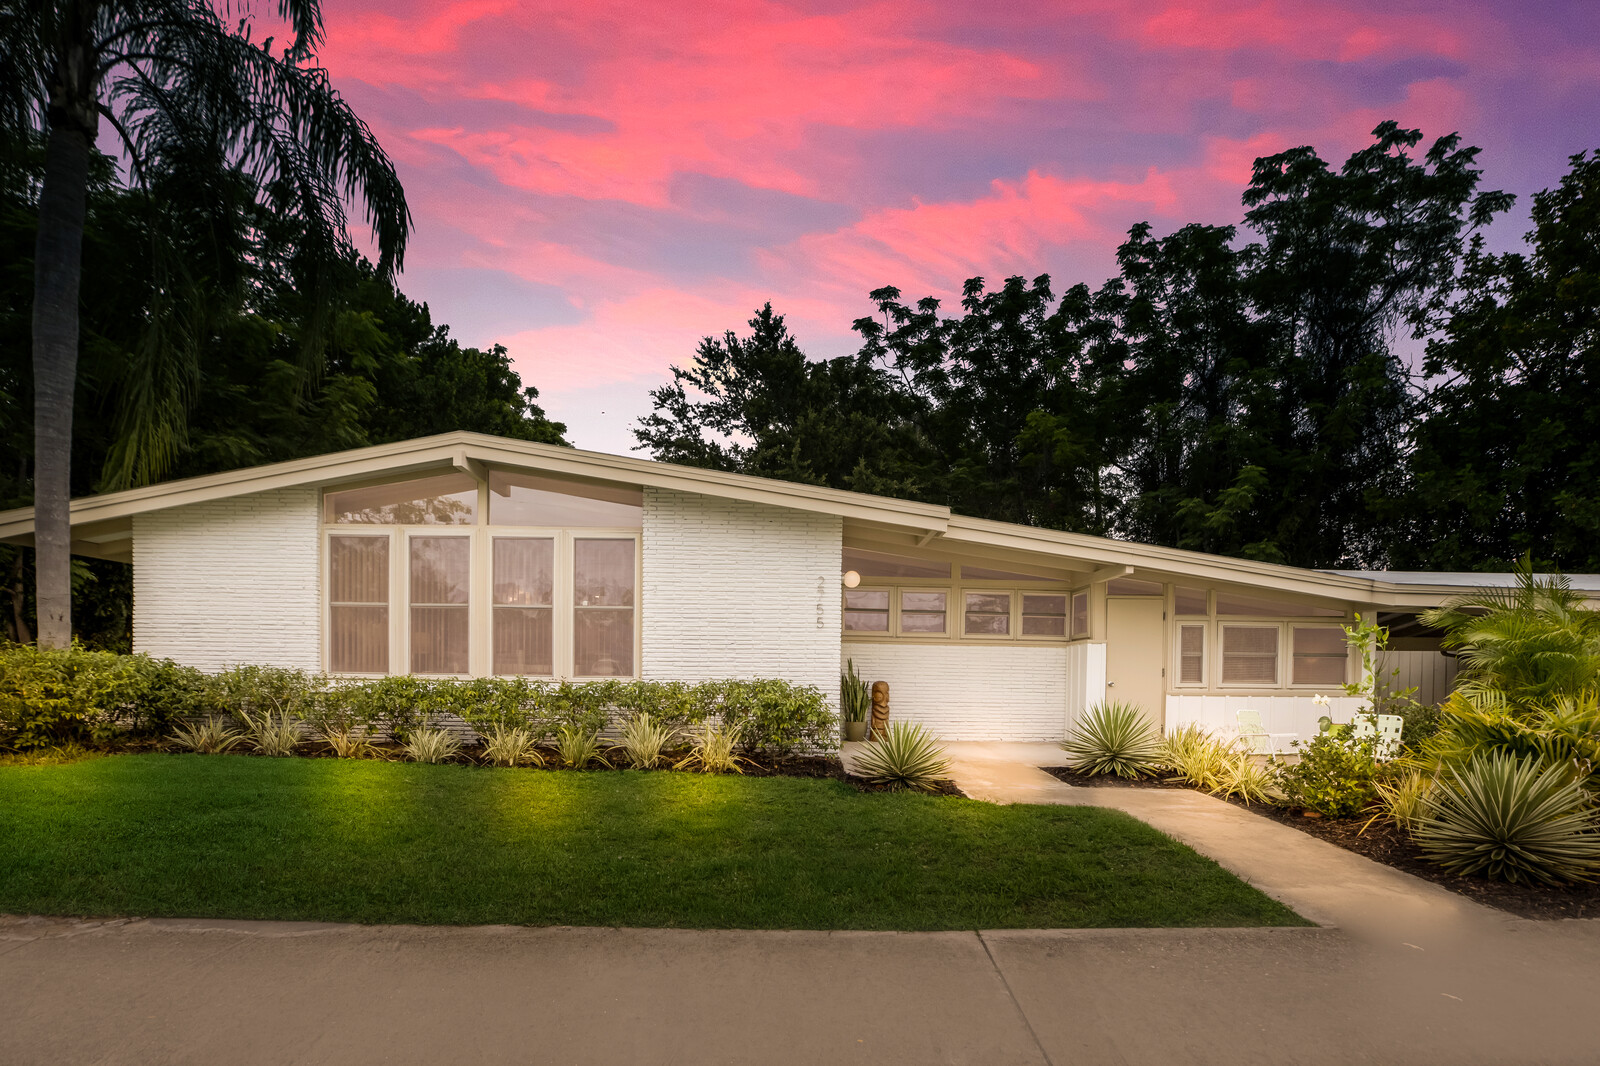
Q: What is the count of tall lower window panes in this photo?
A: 4